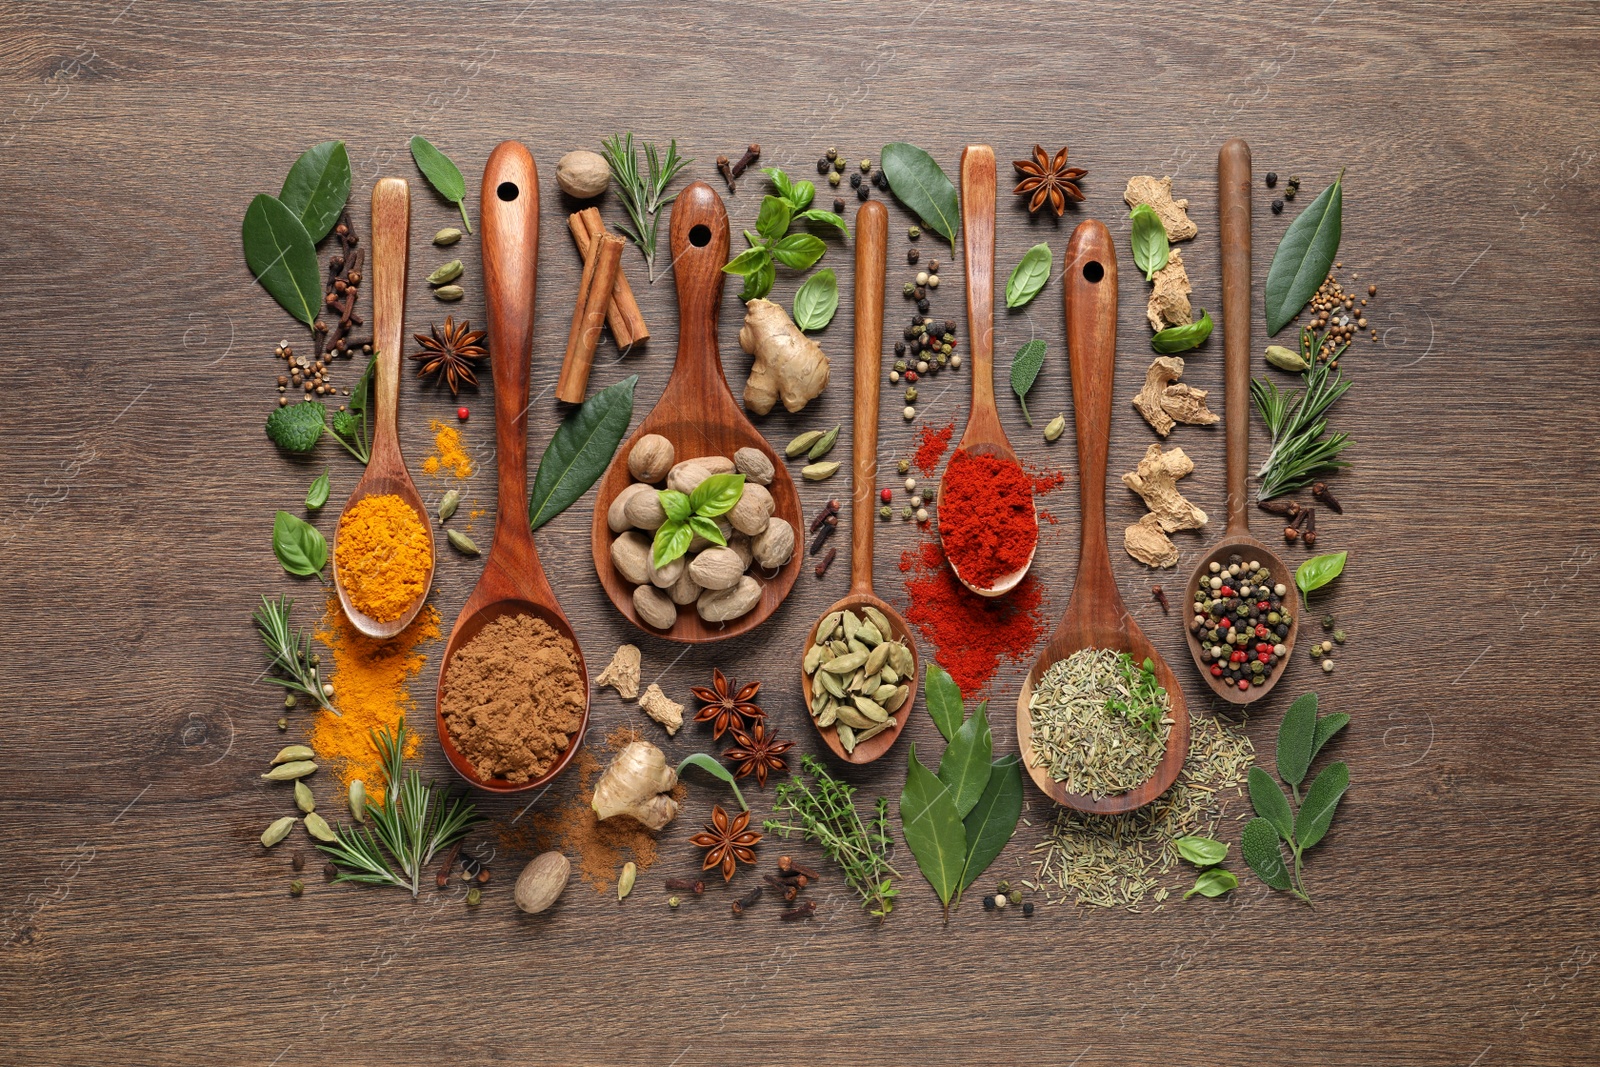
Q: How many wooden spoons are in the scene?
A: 7